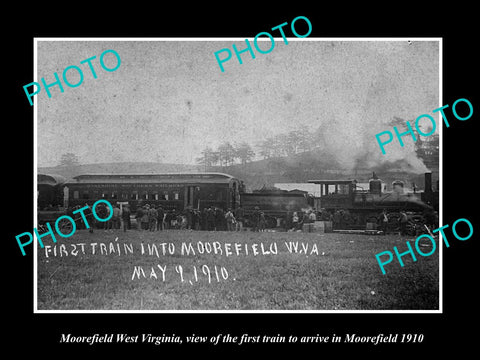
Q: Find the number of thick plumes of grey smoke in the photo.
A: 1